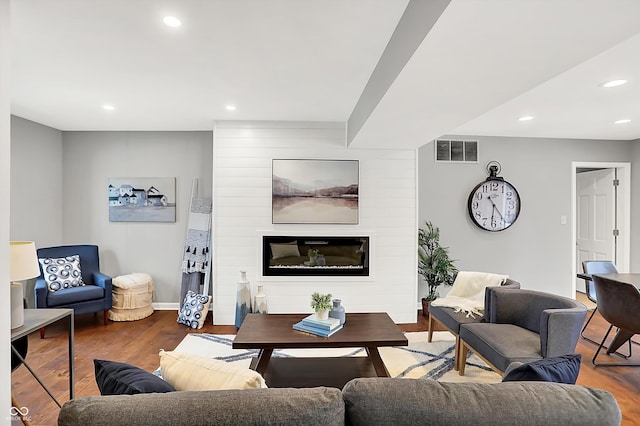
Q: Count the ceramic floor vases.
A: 2